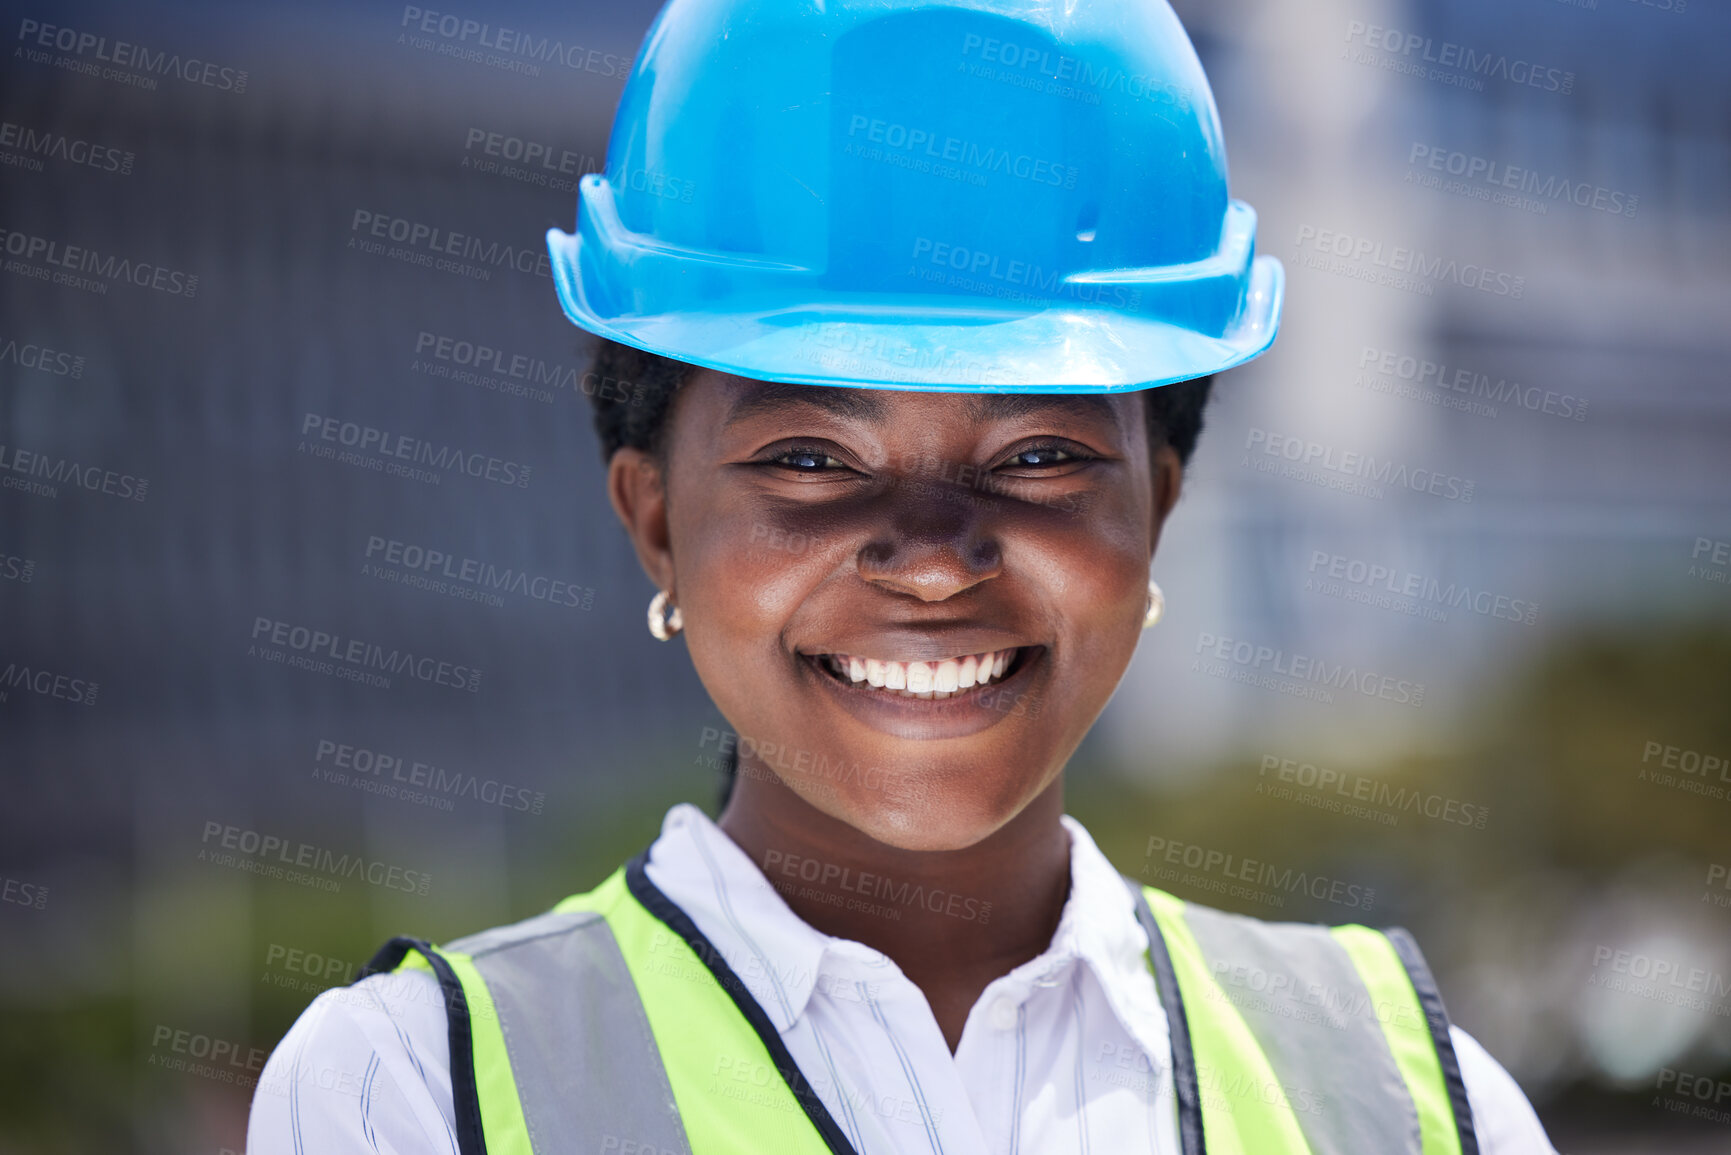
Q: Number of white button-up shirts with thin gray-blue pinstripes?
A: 1